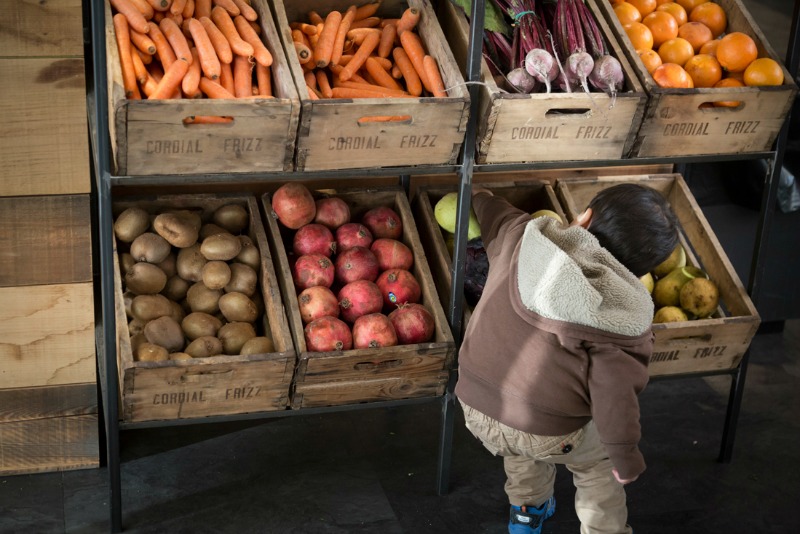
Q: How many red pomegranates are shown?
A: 14